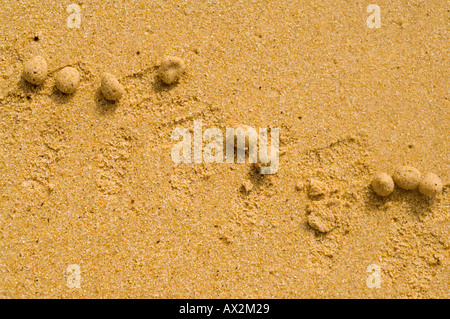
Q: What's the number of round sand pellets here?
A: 9